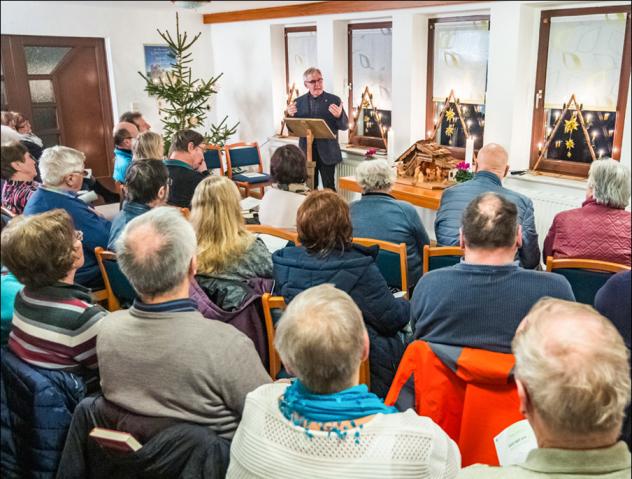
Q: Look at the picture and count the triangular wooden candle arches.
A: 4